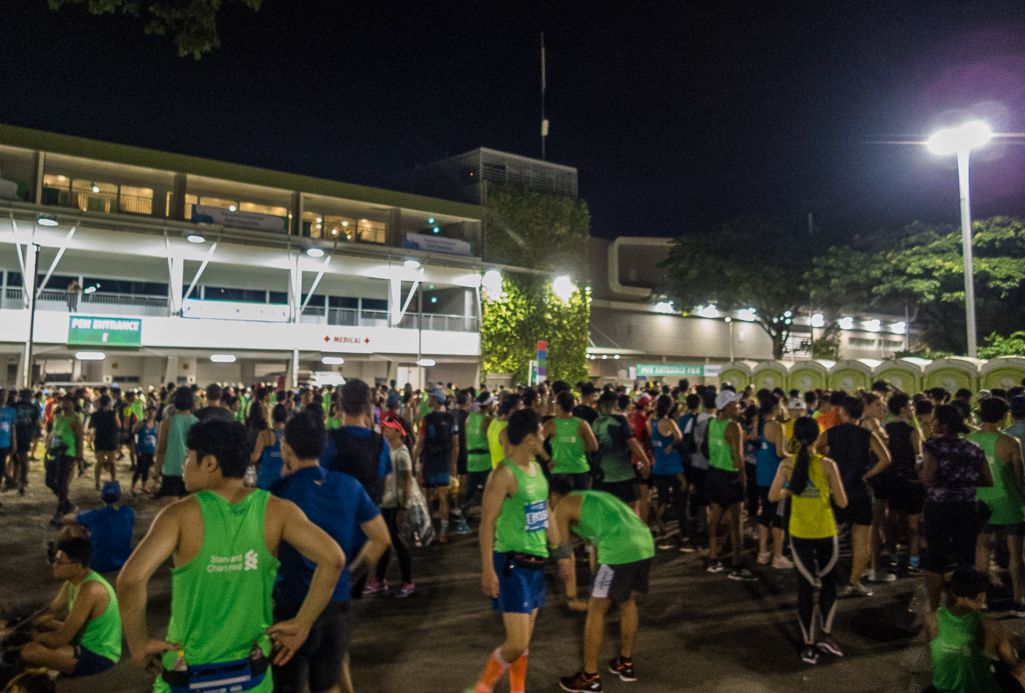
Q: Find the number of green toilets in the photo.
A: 7